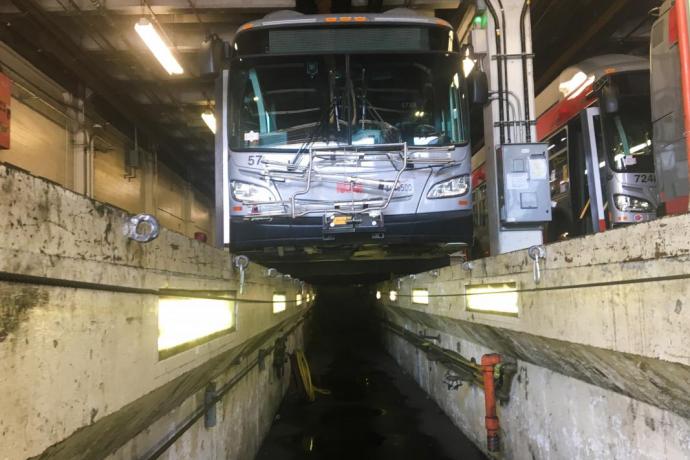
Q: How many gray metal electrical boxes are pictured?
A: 1